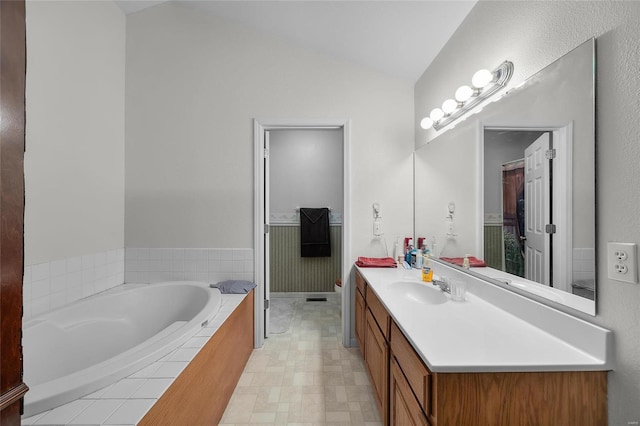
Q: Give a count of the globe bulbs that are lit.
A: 5